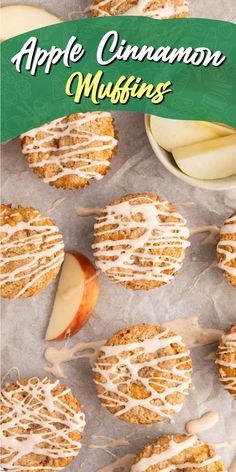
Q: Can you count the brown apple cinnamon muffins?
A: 9